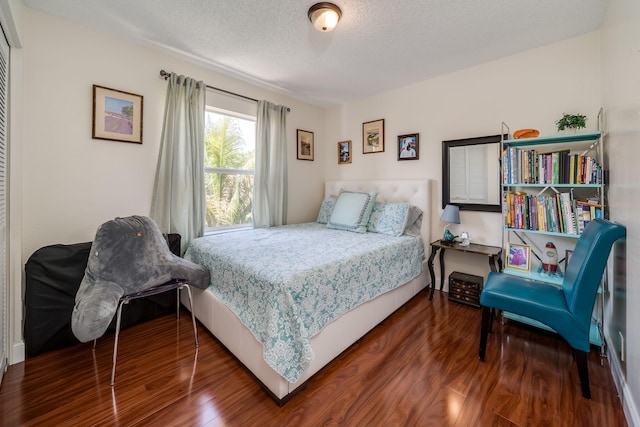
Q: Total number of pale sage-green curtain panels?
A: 2